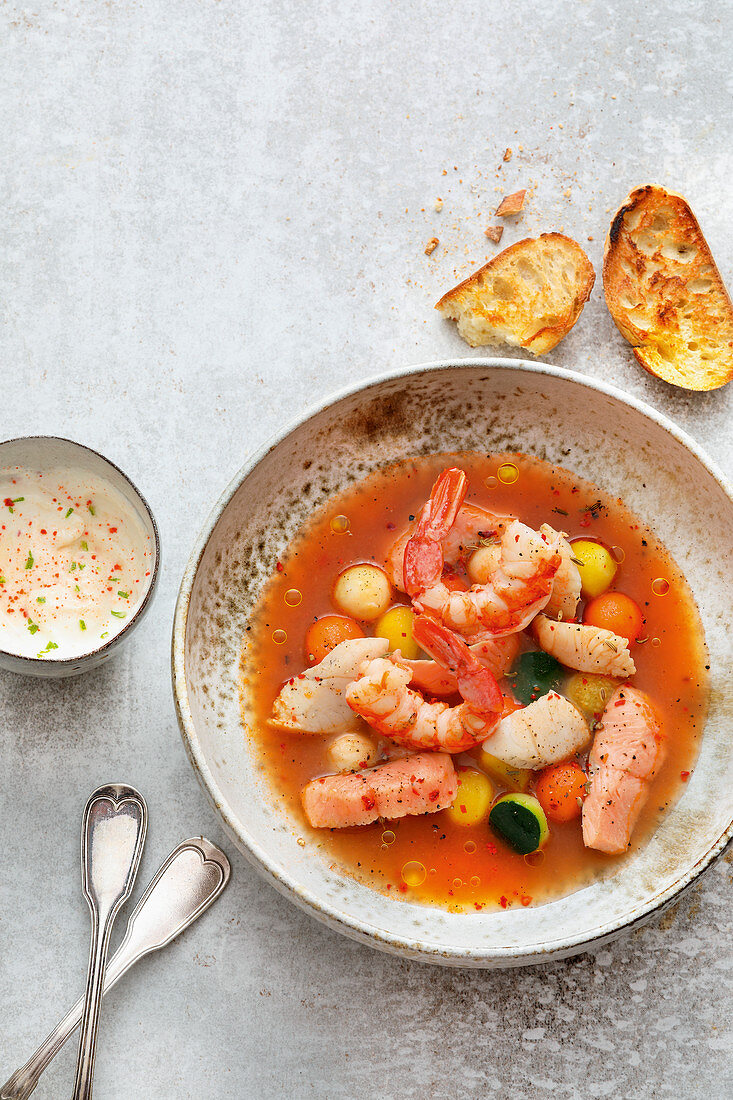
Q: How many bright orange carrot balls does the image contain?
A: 3